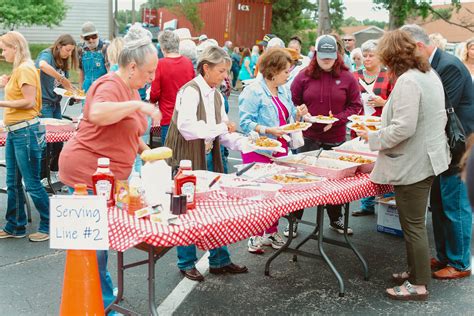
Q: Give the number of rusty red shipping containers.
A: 1